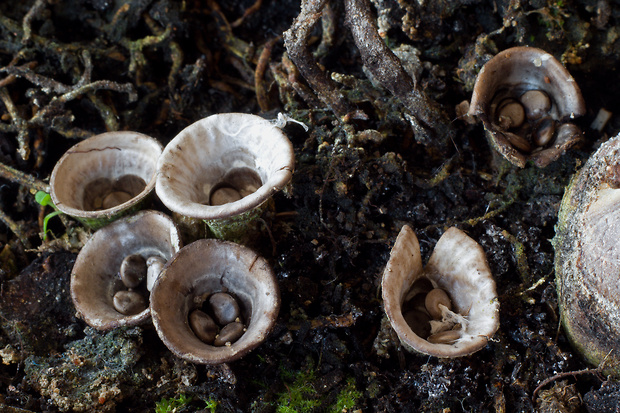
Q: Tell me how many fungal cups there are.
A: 6